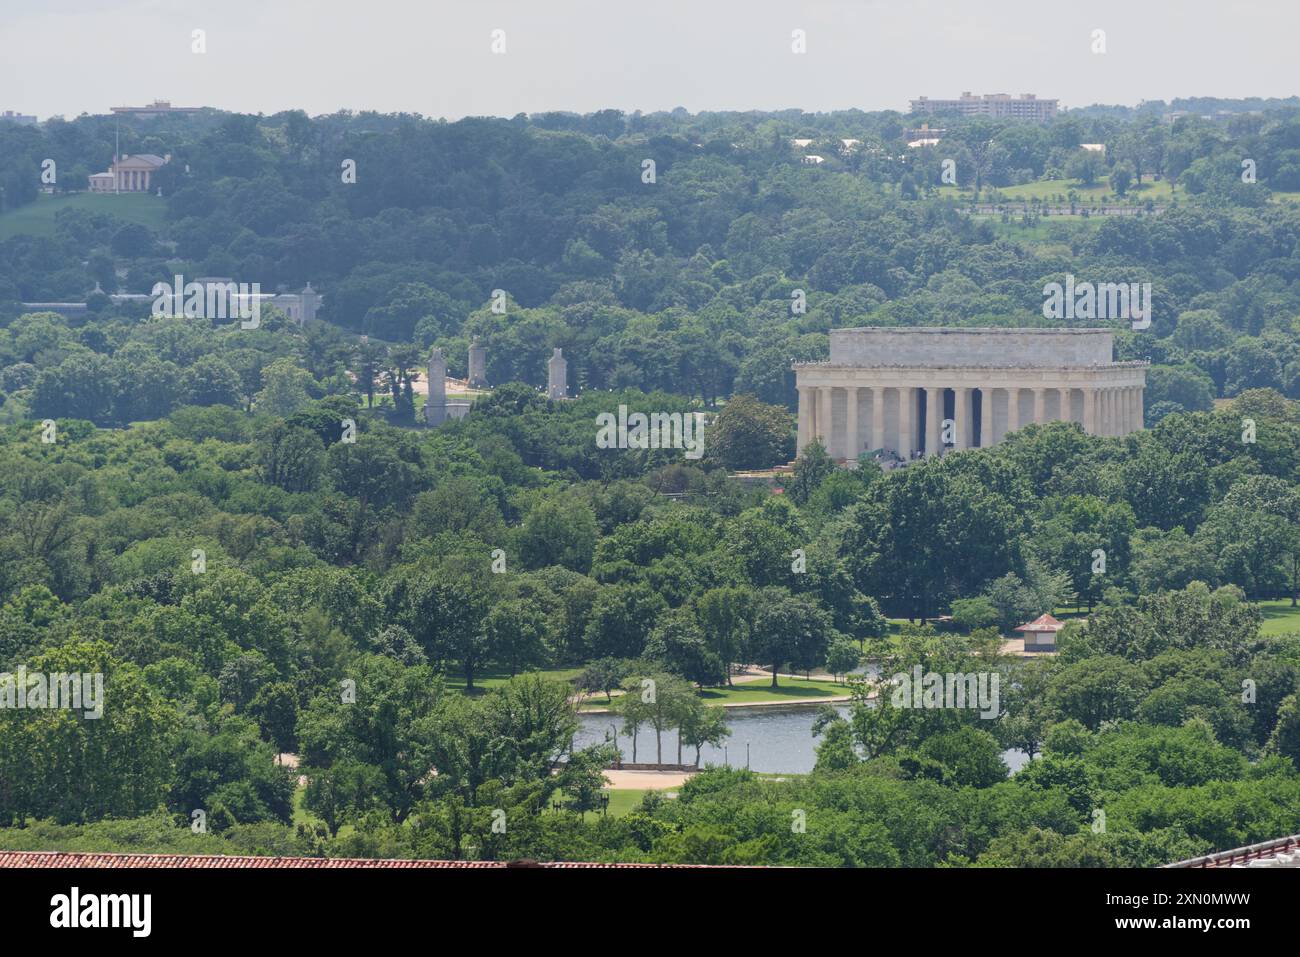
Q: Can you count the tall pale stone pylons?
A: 3